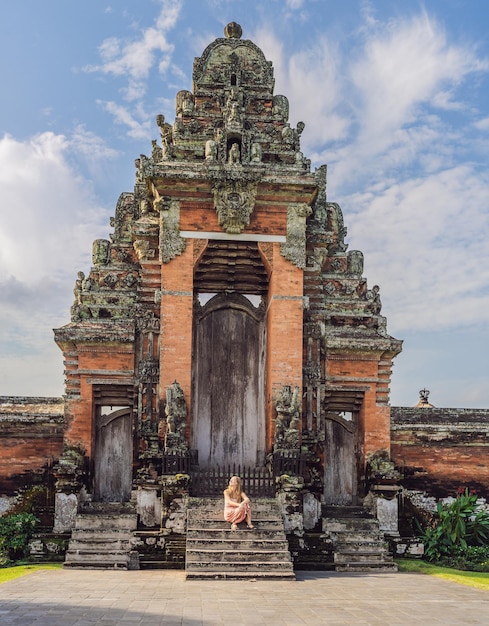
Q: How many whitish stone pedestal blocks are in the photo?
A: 4